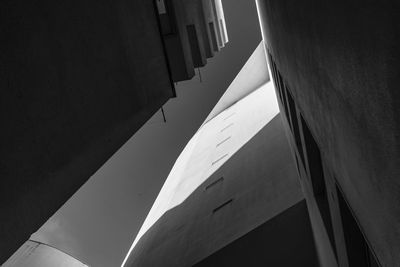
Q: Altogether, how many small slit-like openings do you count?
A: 6